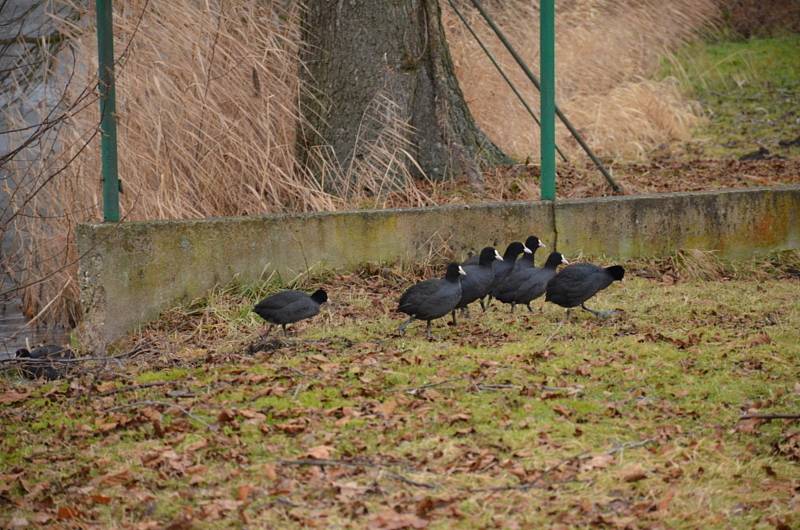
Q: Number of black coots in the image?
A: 8